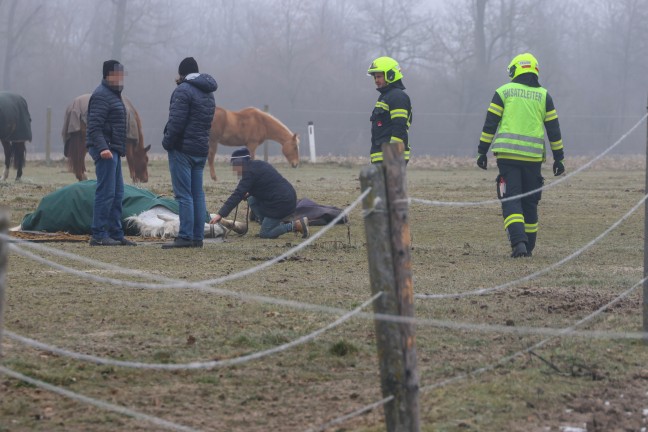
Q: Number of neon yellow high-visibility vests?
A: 1